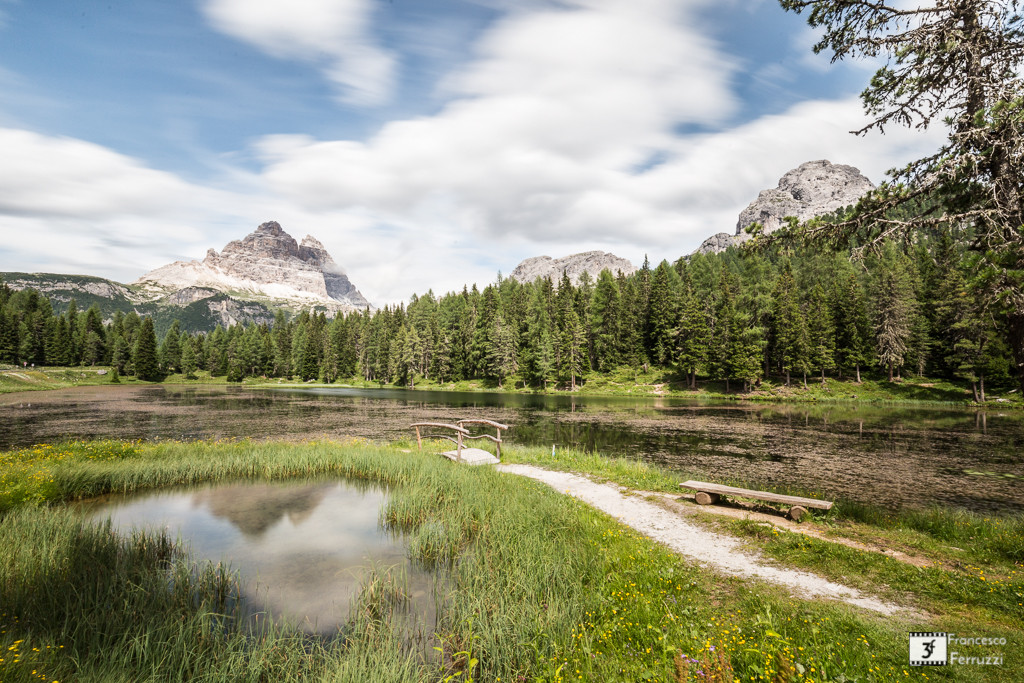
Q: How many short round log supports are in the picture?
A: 2